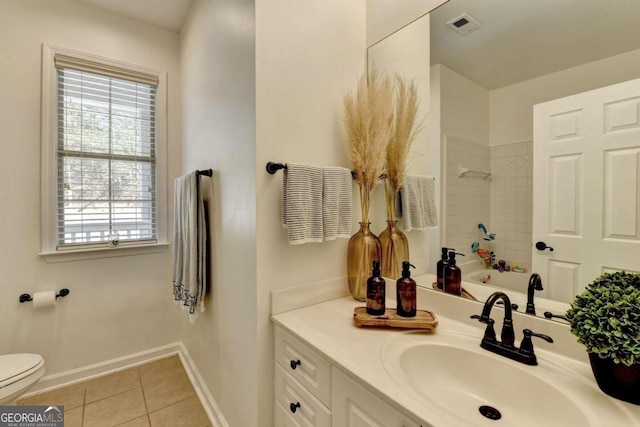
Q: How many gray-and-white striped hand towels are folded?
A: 2